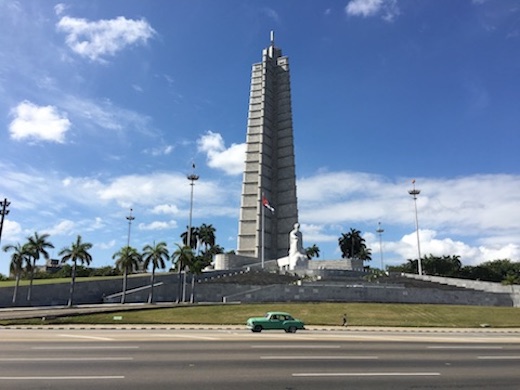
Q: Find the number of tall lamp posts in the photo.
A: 5